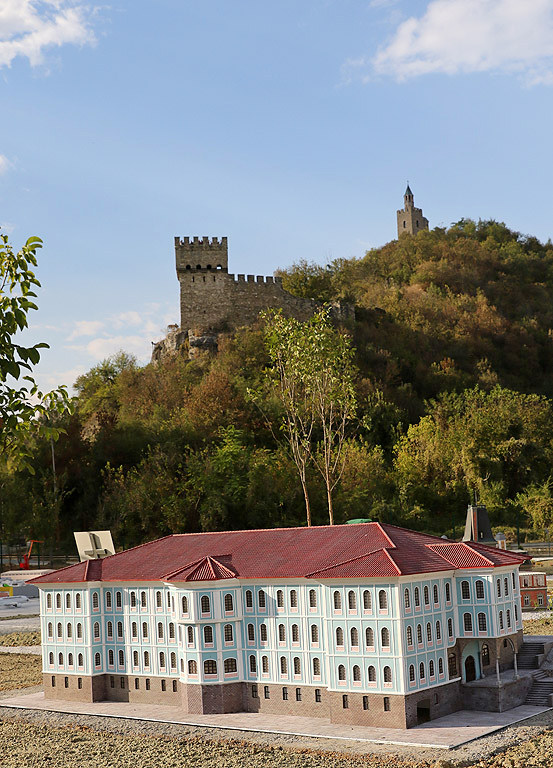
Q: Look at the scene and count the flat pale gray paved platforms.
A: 1